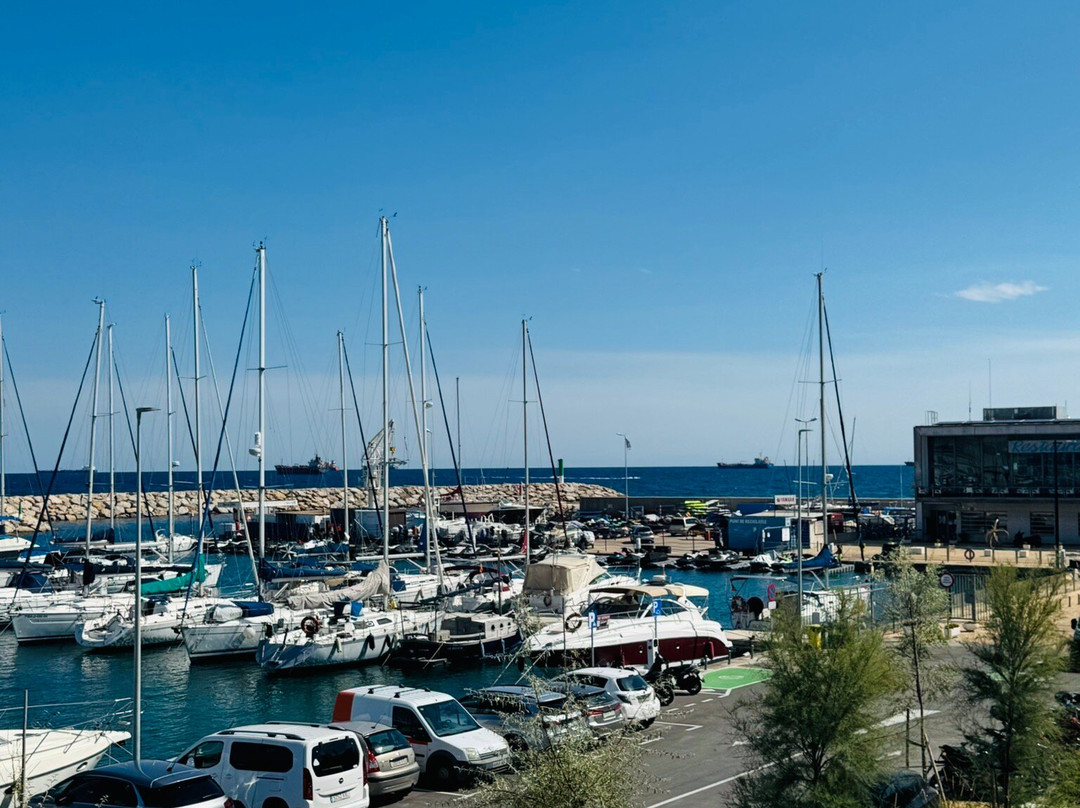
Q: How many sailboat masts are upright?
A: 12